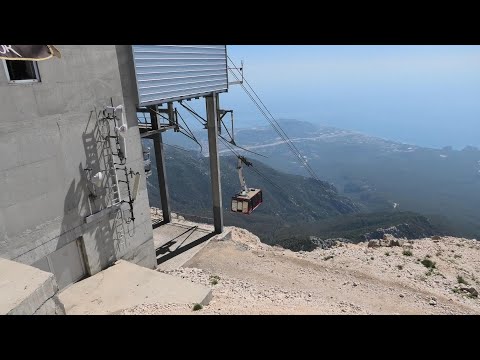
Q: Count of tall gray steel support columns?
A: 2